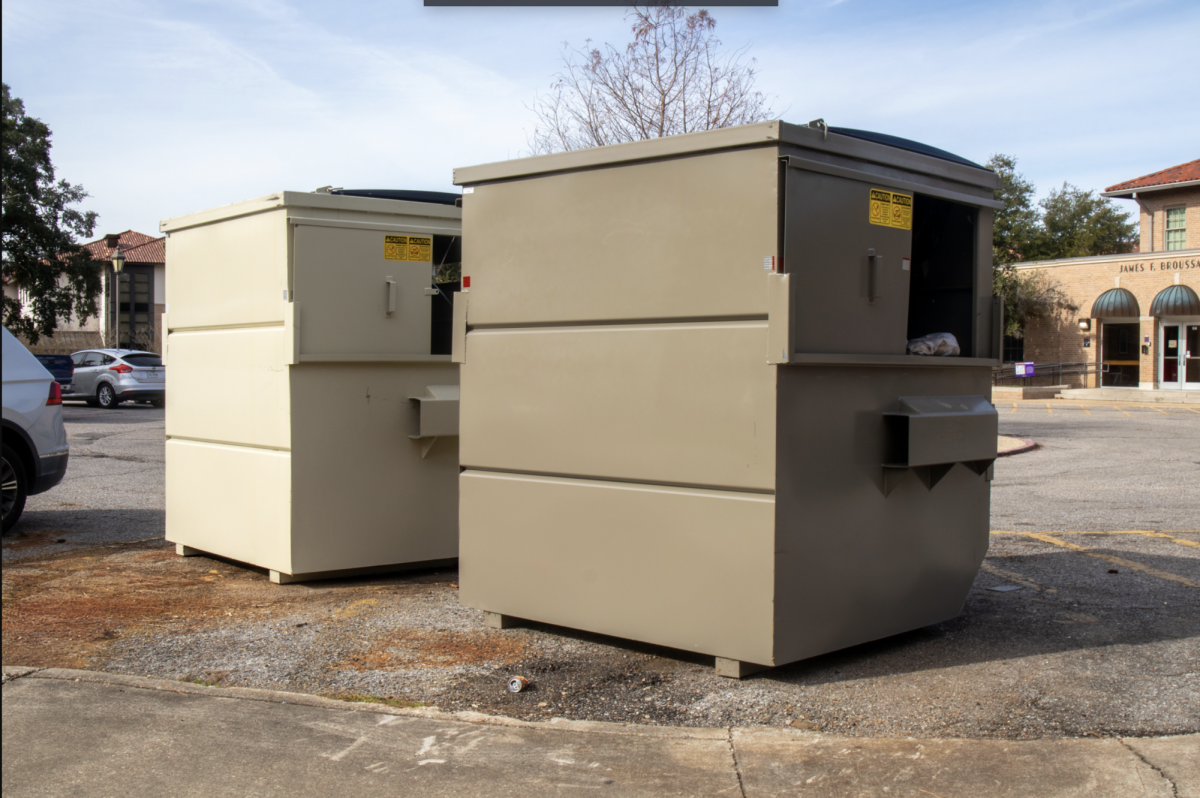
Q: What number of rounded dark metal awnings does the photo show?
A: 2